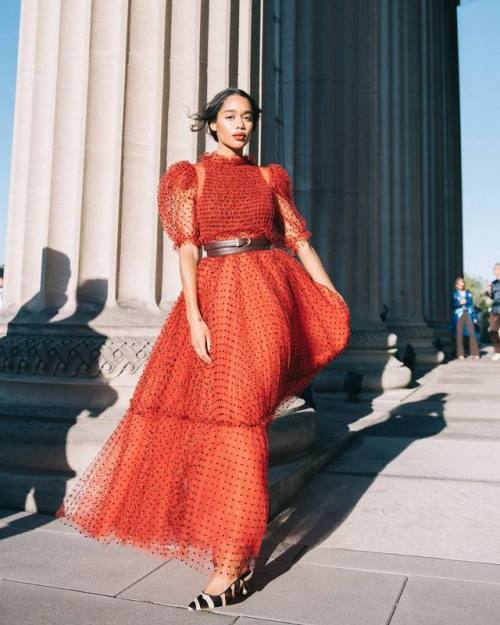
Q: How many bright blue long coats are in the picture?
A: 1